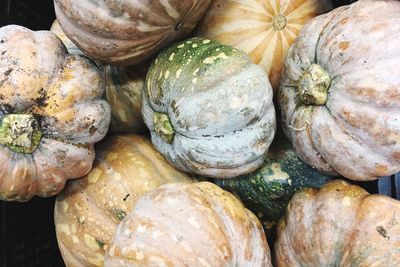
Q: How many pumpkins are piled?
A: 10